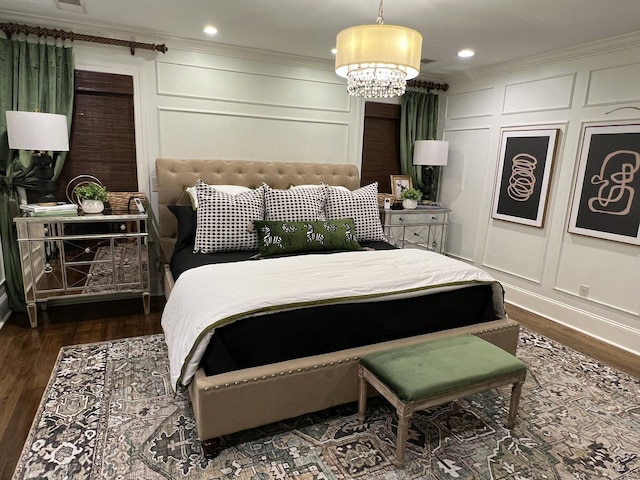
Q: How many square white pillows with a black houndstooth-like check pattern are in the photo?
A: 3